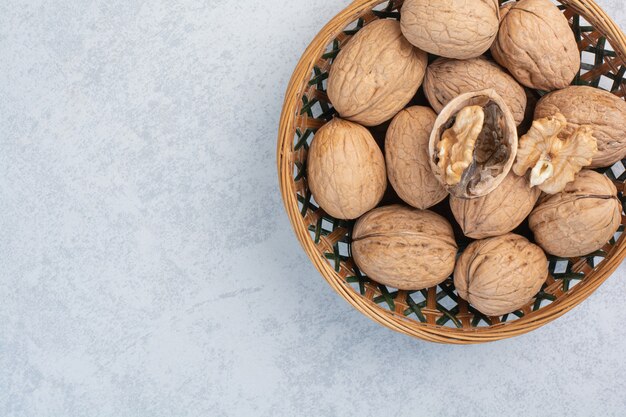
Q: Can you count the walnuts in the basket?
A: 12